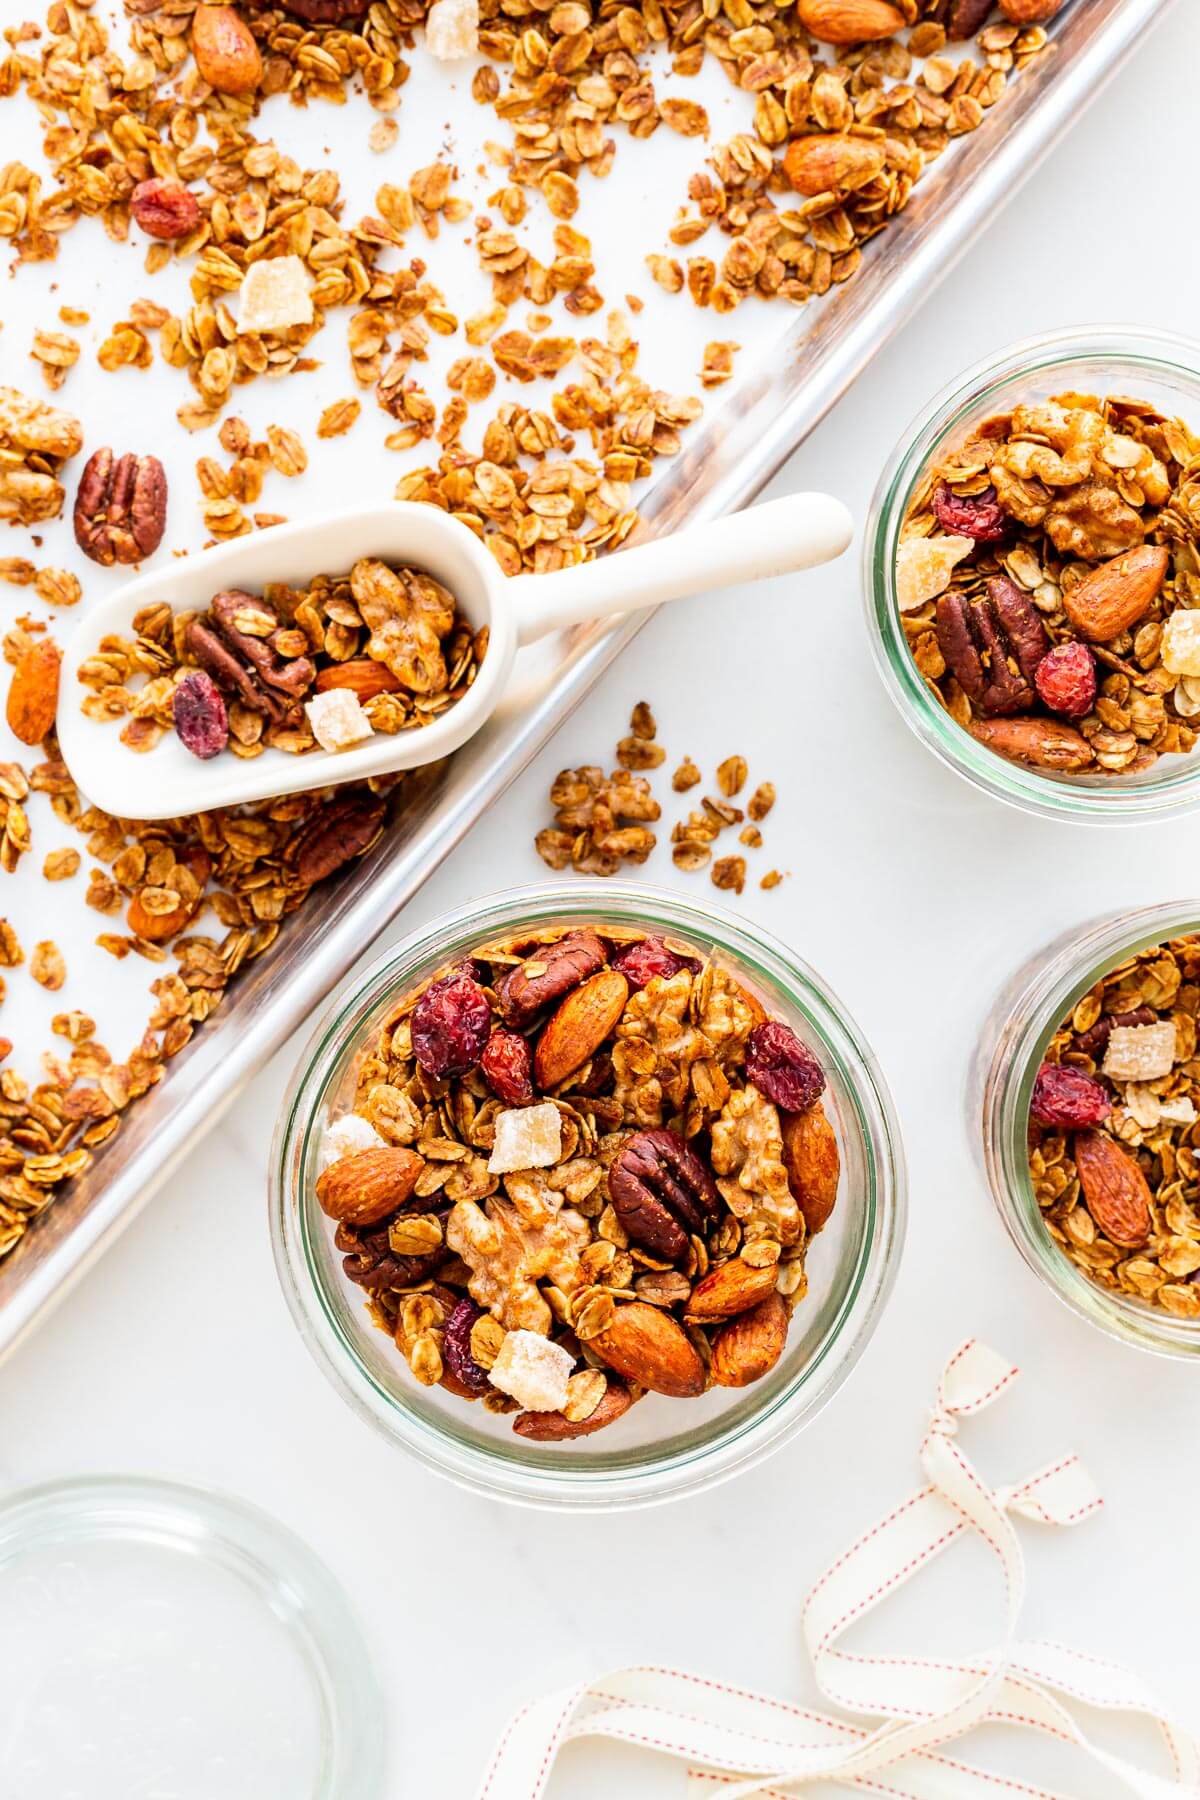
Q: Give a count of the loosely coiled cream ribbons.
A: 1